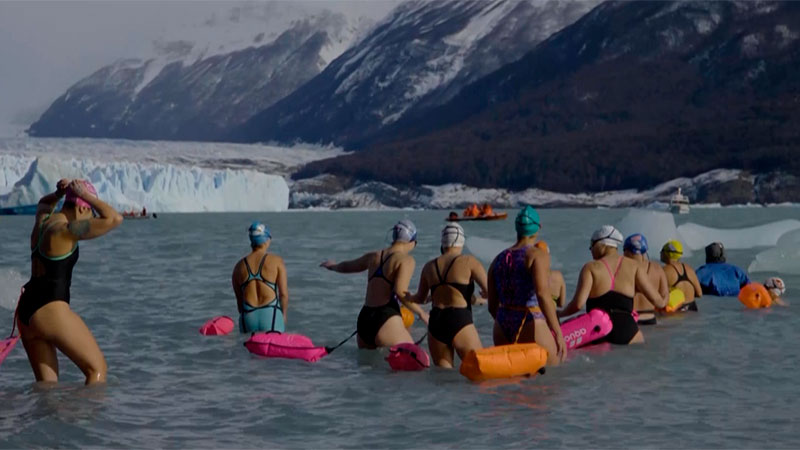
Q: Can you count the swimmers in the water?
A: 11